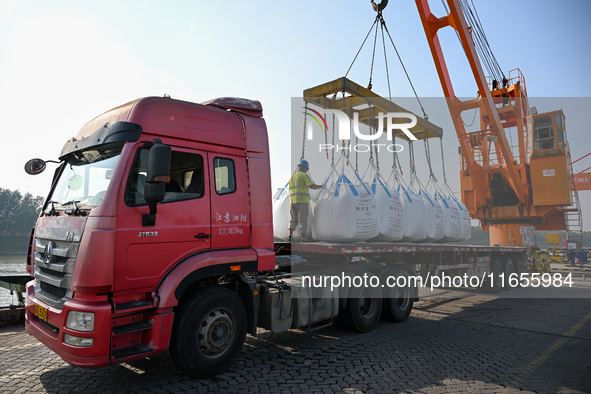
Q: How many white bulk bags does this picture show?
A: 7